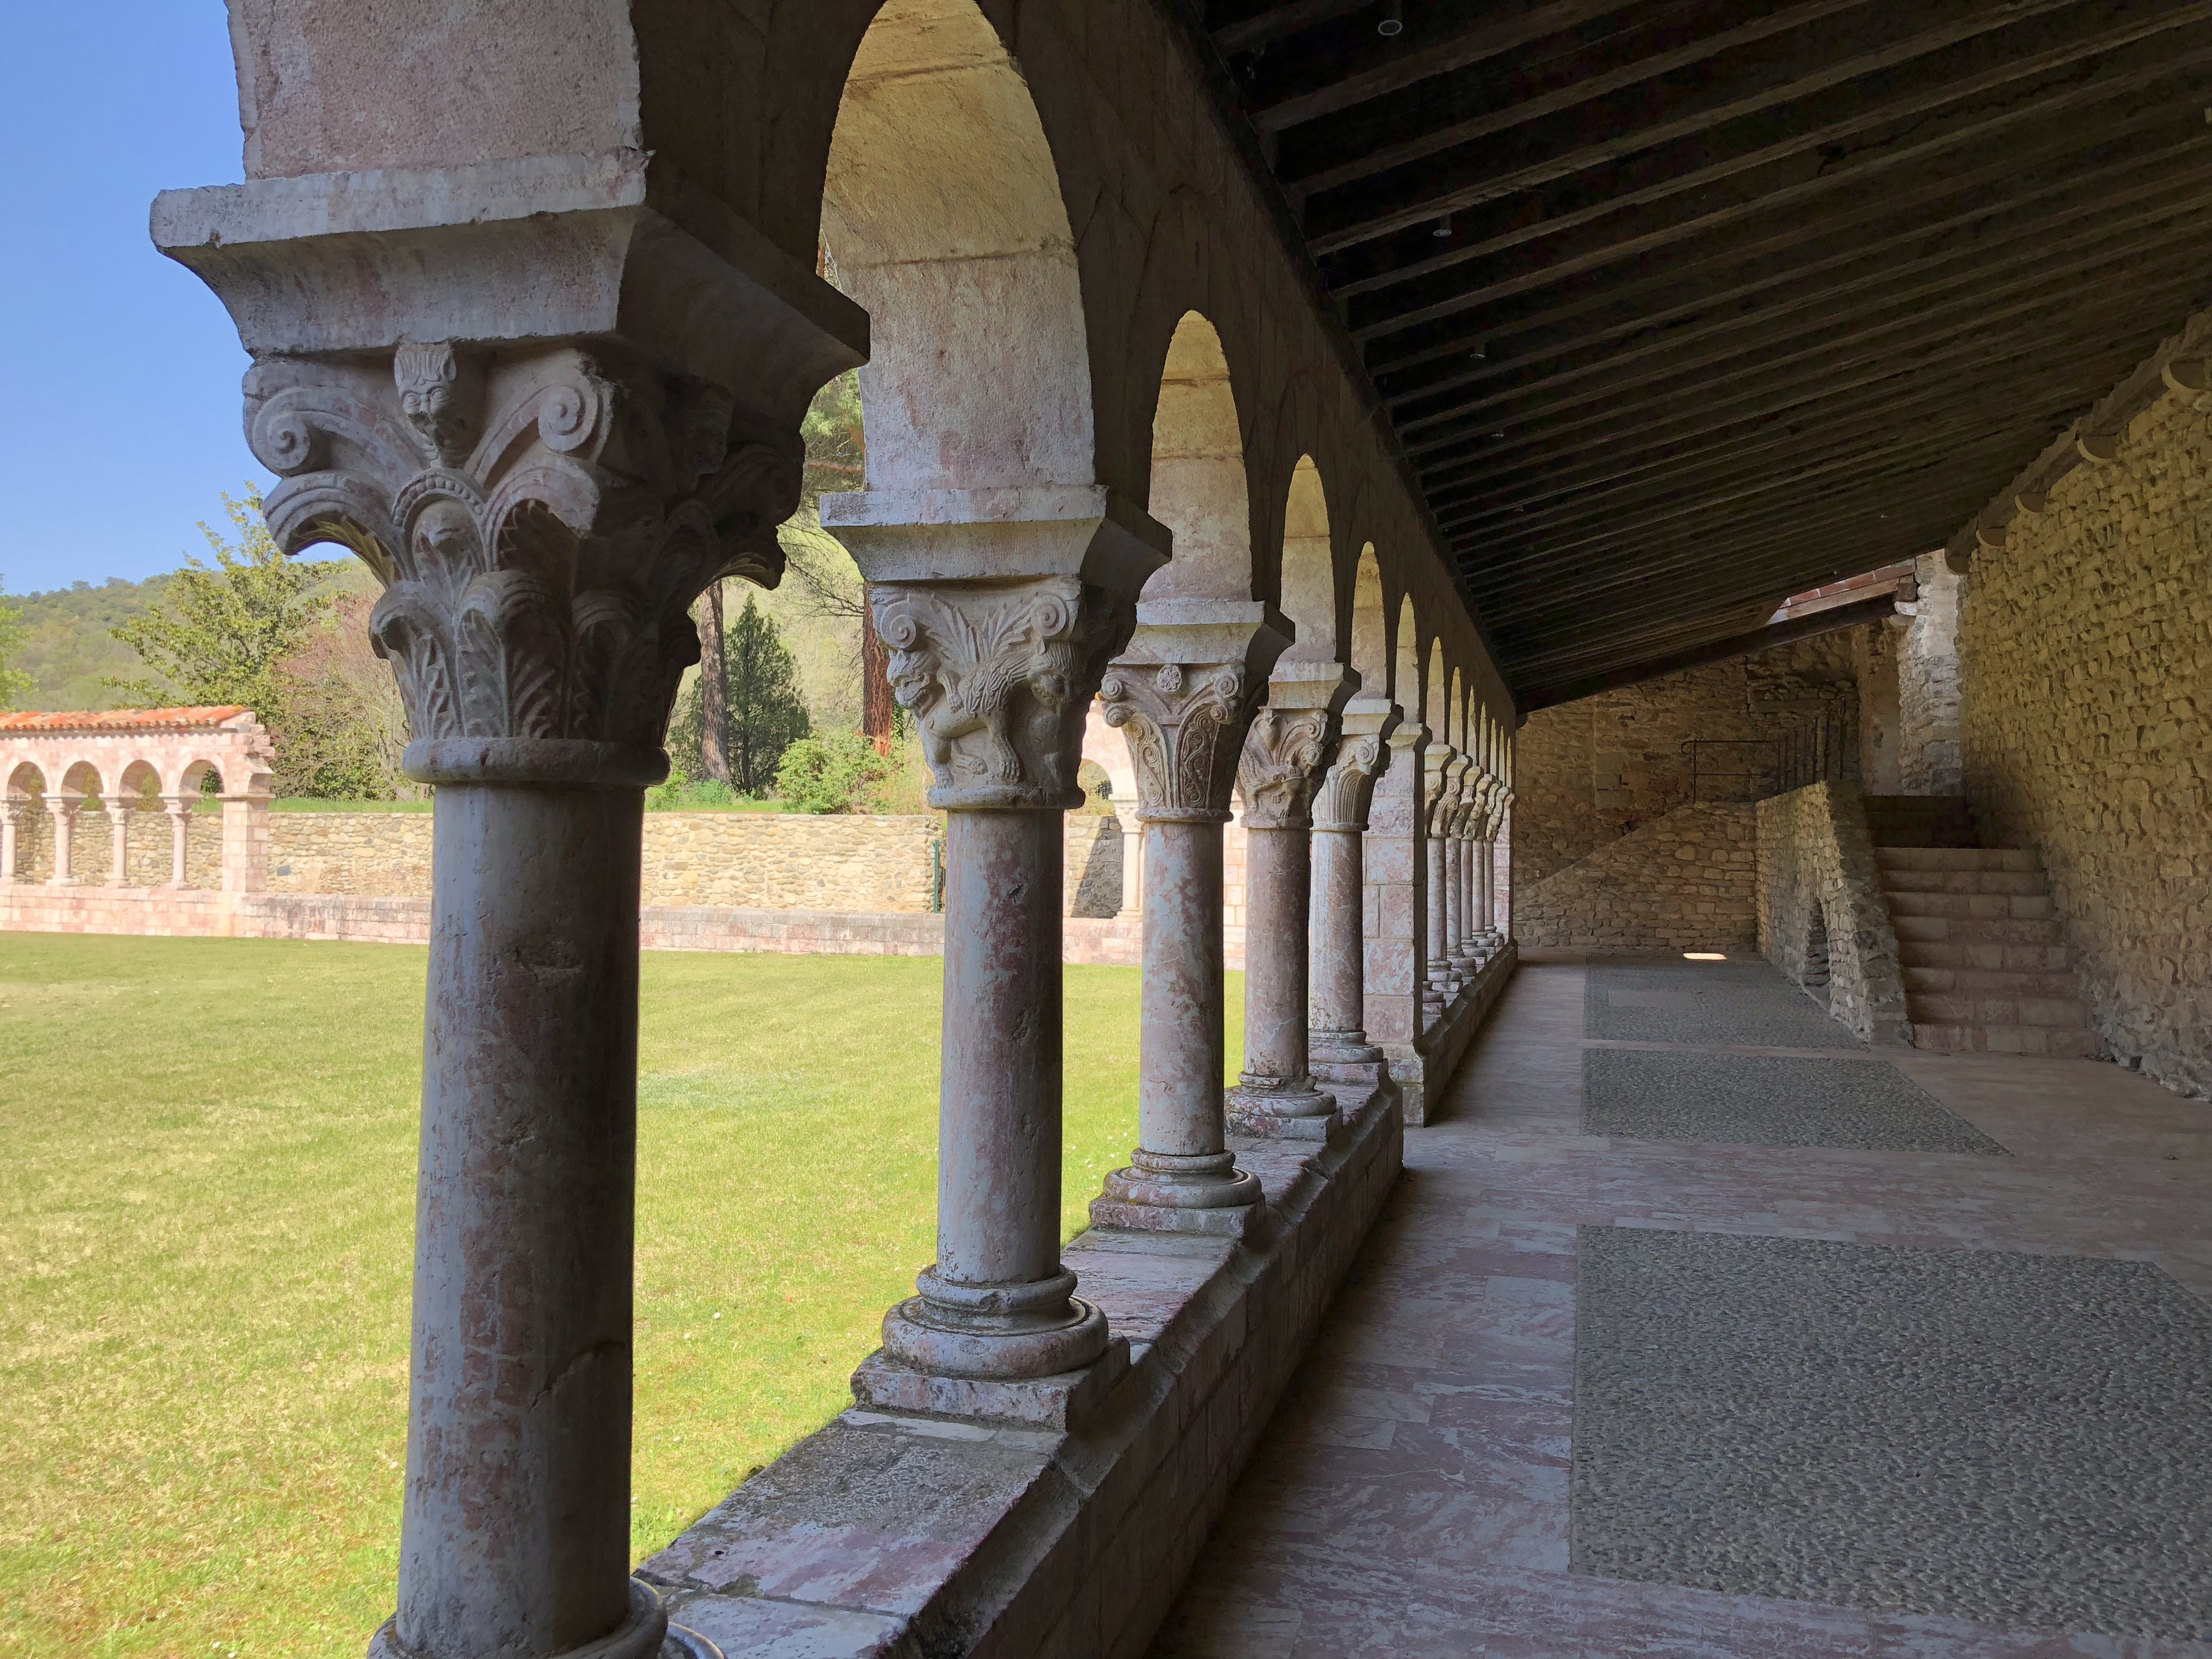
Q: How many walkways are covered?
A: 1